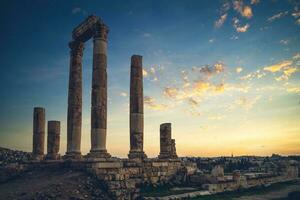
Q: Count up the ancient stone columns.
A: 6